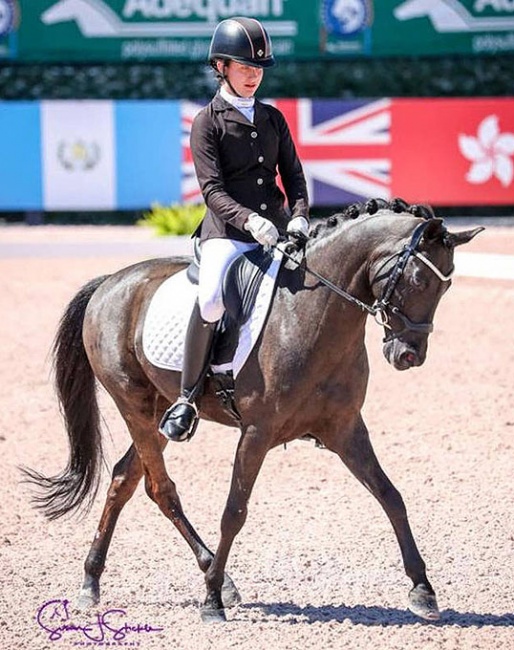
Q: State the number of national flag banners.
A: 3